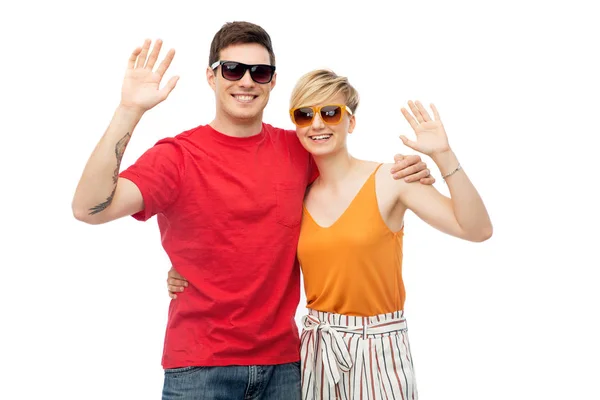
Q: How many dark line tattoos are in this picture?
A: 1